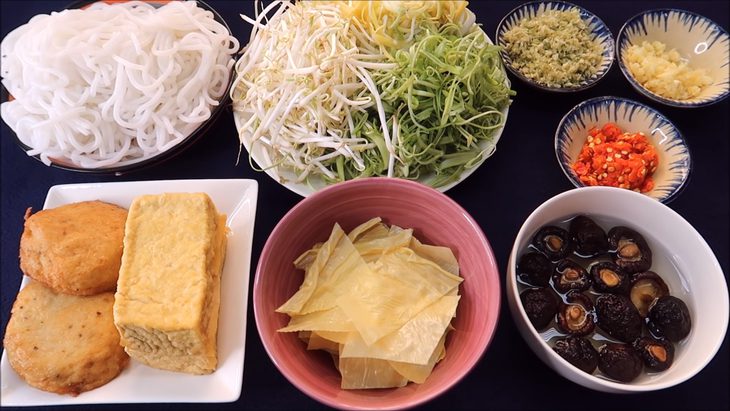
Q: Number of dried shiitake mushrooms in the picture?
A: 14